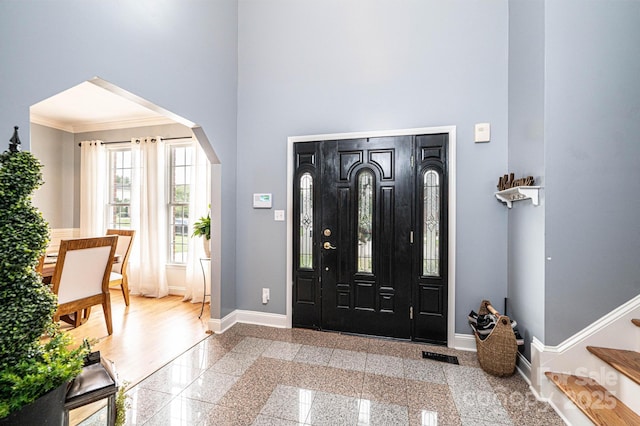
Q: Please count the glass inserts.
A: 3